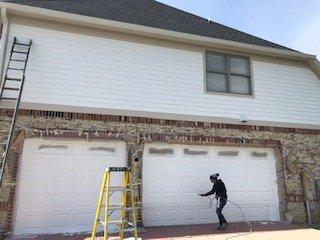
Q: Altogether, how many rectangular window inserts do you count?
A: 6